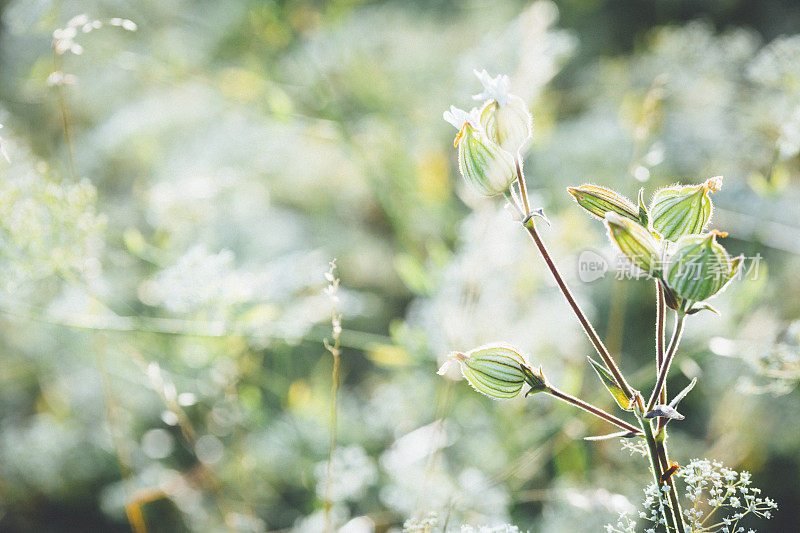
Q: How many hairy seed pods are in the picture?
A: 7